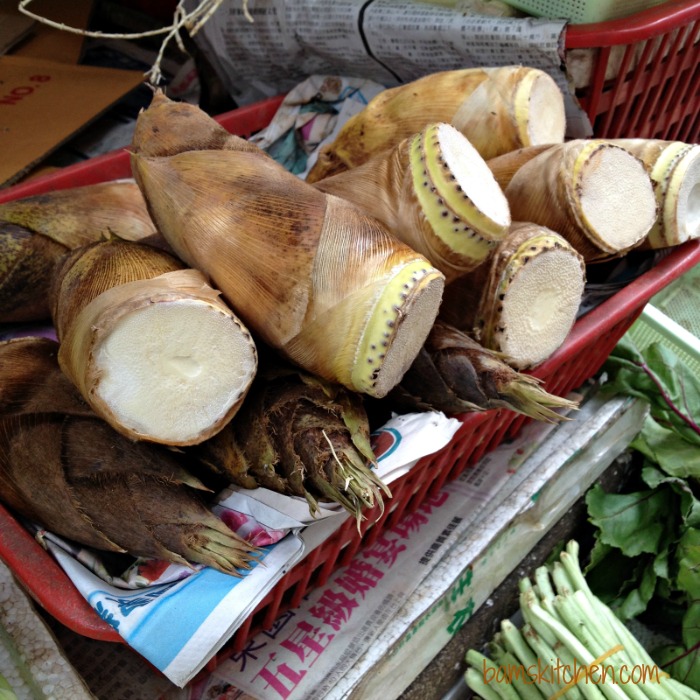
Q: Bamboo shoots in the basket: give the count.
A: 11